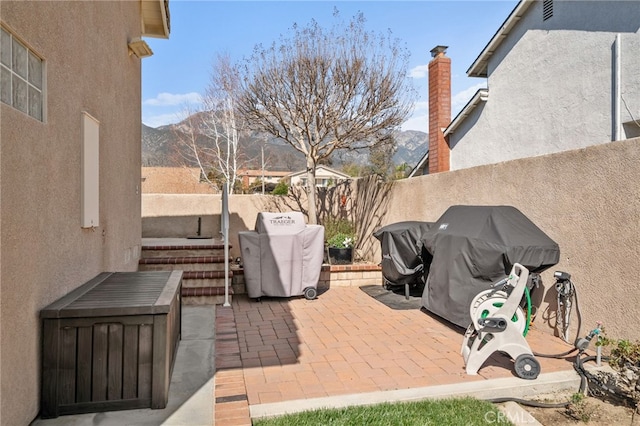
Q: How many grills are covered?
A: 3